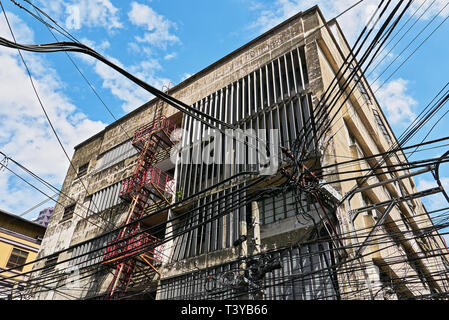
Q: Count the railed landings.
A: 3